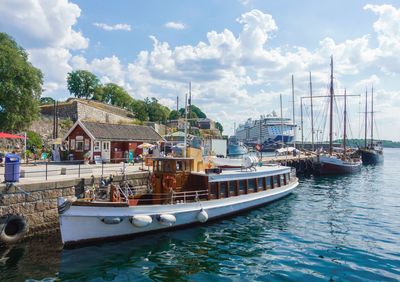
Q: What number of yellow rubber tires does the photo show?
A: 0